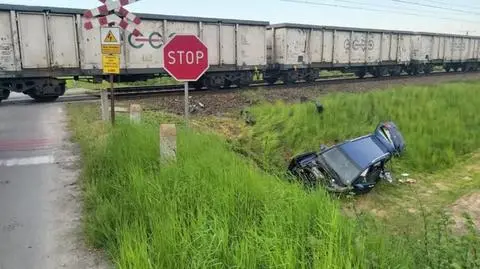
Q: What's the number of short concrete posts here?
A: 2